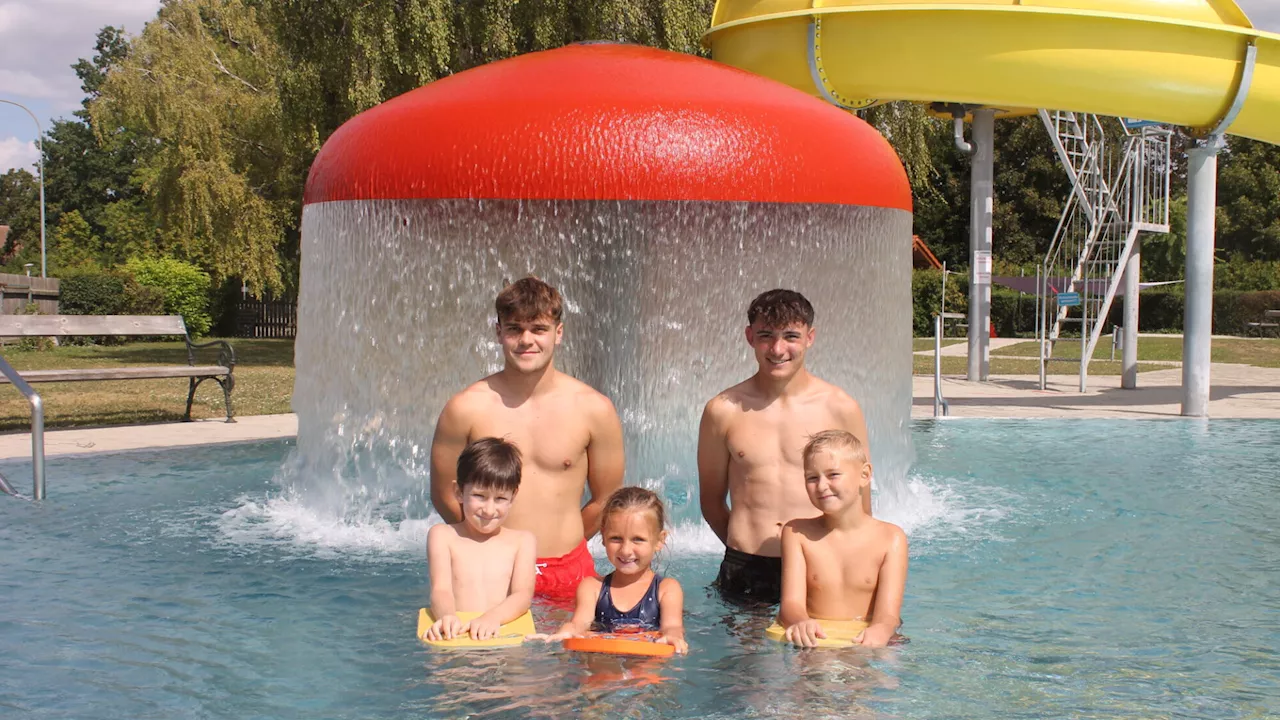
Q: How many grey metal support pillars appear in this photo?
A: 3